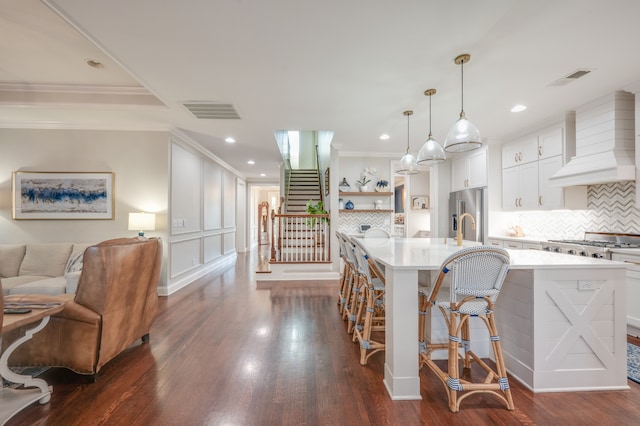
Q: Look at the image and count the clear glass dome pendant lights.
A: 3